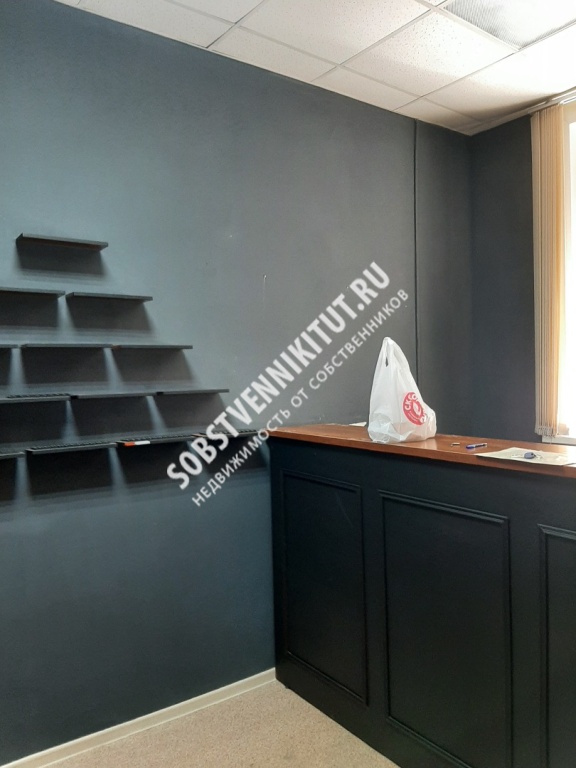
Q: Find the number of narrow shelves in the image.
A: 13